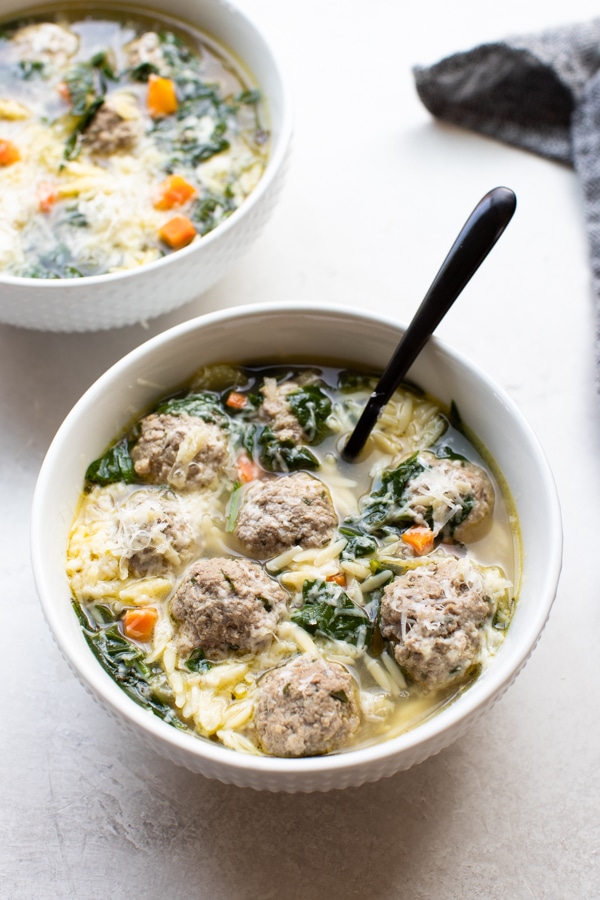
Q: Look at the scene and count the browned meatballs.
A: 11